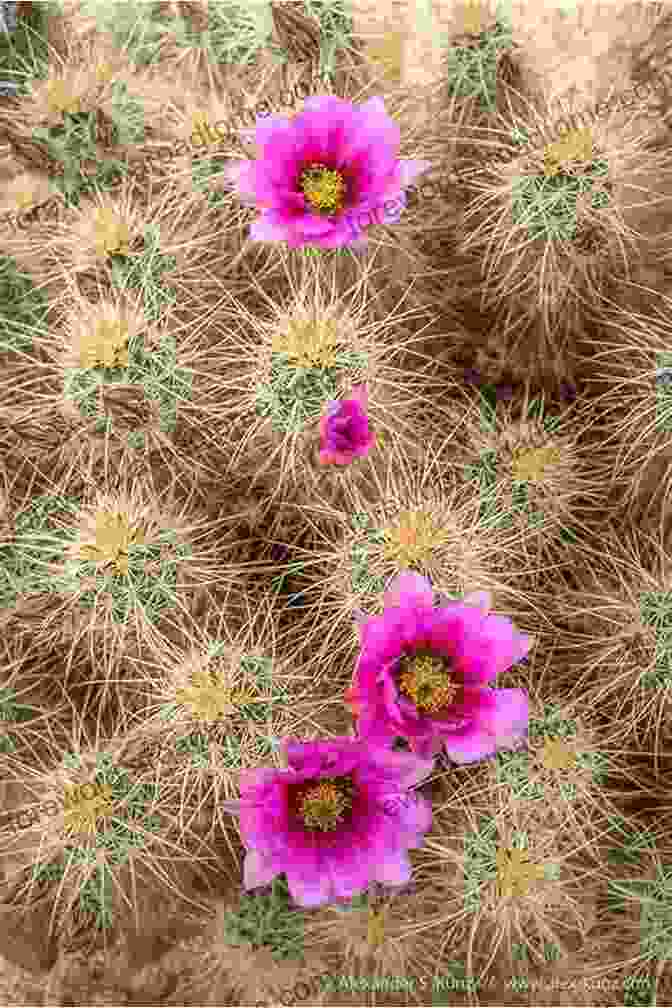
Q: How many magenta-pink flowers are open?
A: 3